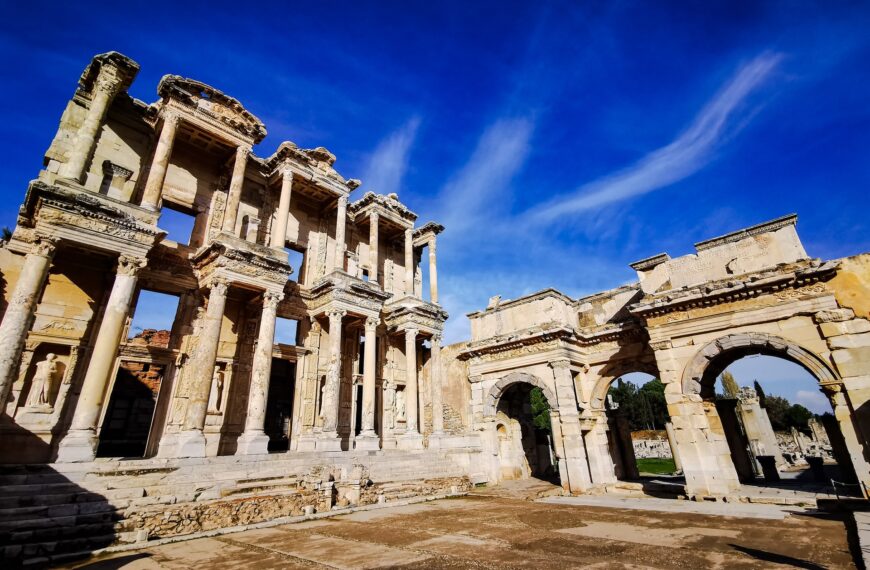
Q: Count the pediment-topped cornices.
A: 3